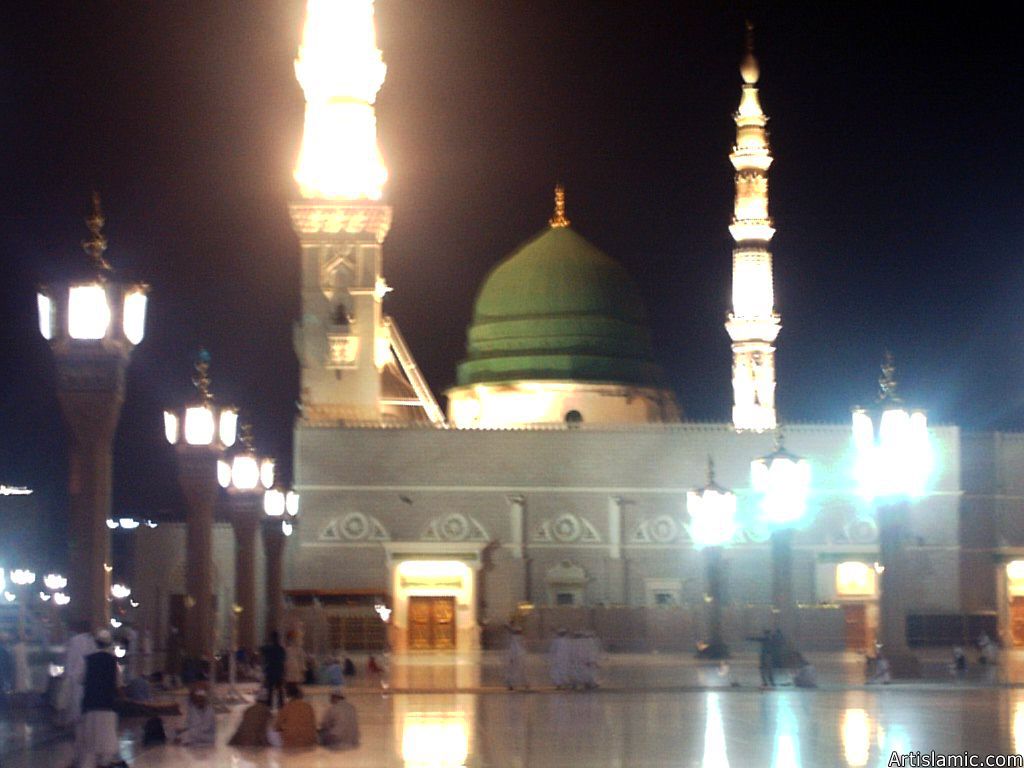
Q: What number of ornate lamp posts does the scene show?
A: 7